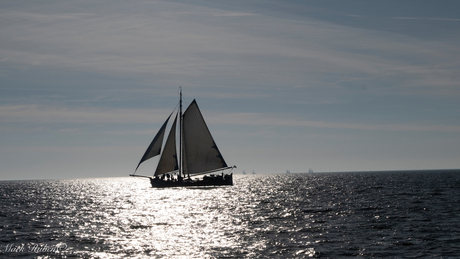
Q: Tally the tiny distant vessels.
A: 4